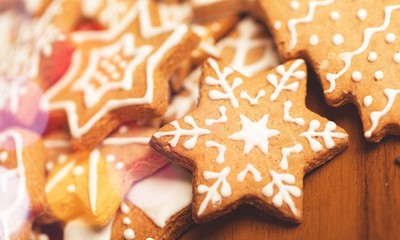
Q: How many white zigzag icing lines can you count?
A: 3